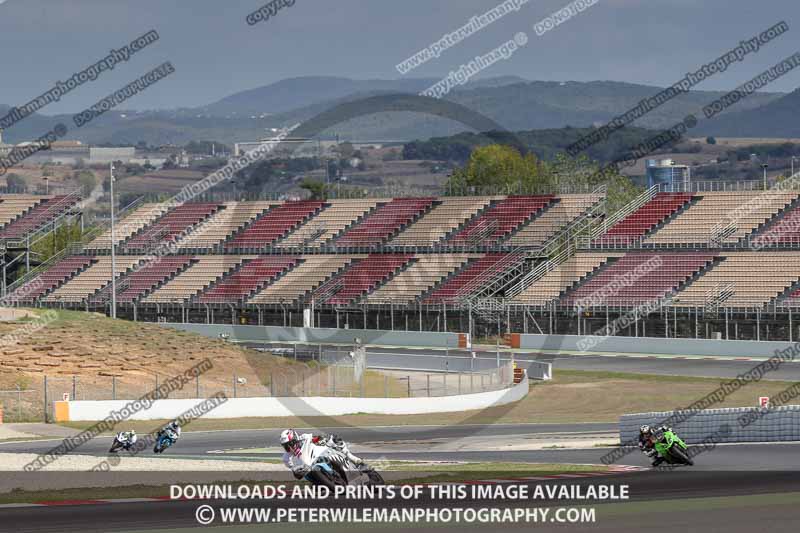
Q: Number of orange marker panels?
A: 4